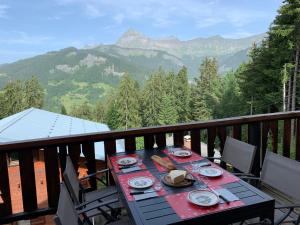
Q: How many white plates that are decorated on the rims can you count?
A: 5